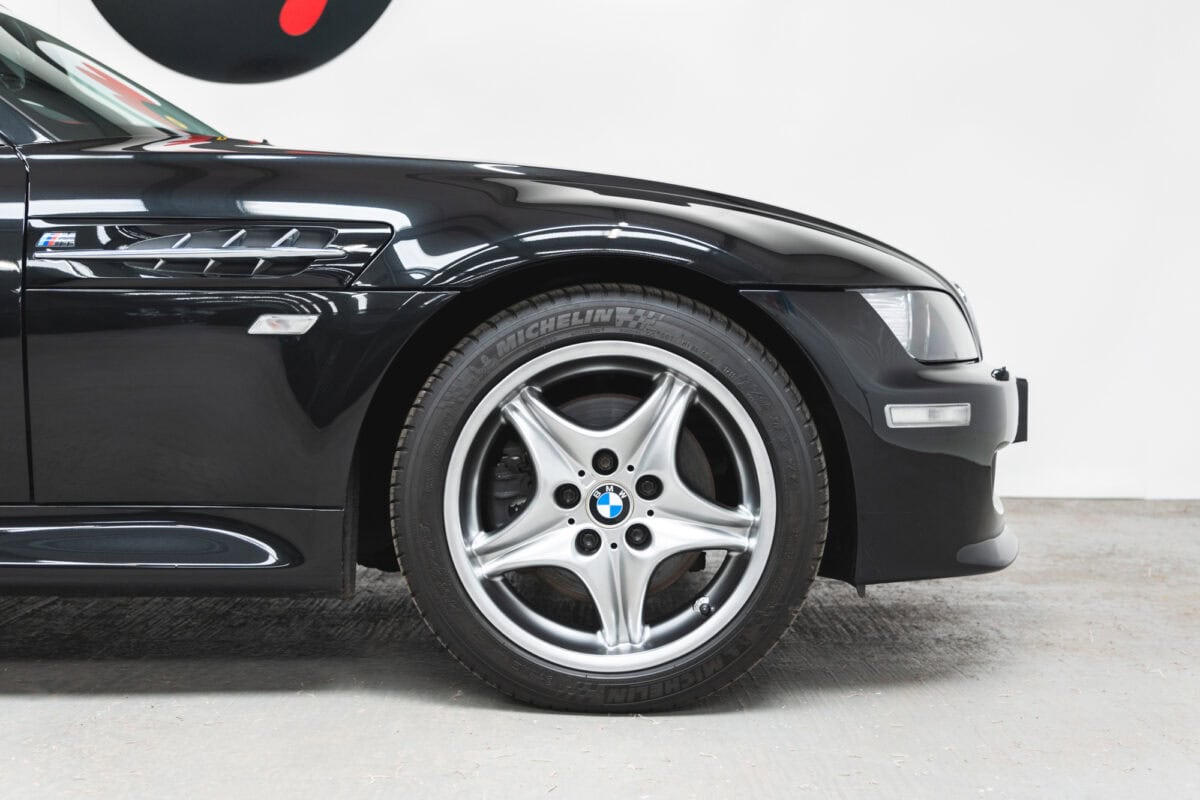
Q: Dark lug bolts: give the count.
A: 5